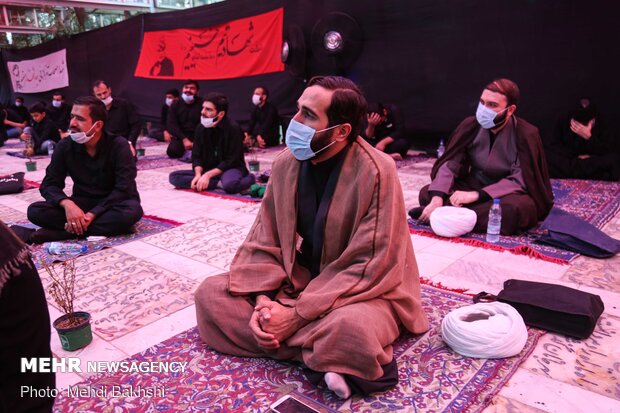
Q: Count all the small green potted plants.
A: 4